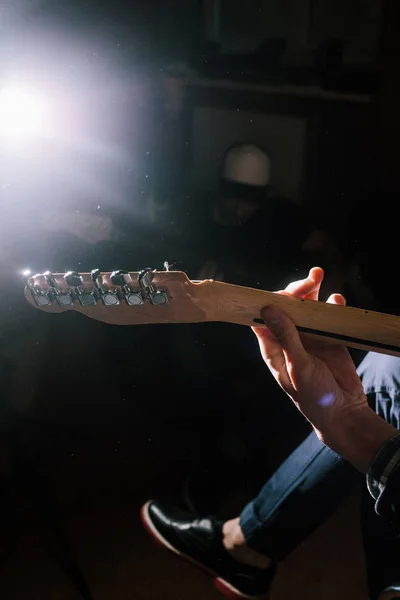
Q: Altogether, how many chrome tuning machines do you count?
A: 6